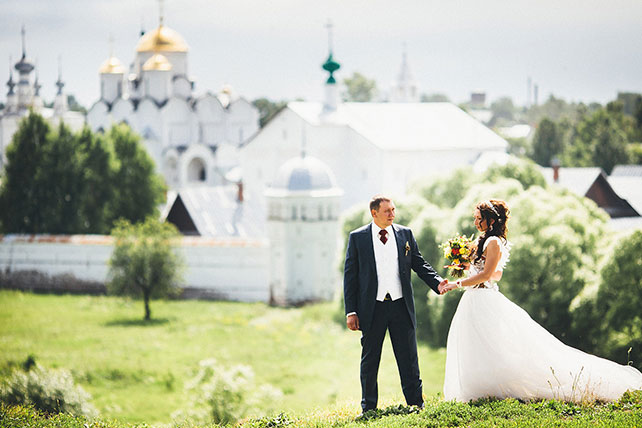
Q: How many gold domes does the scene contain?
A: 3